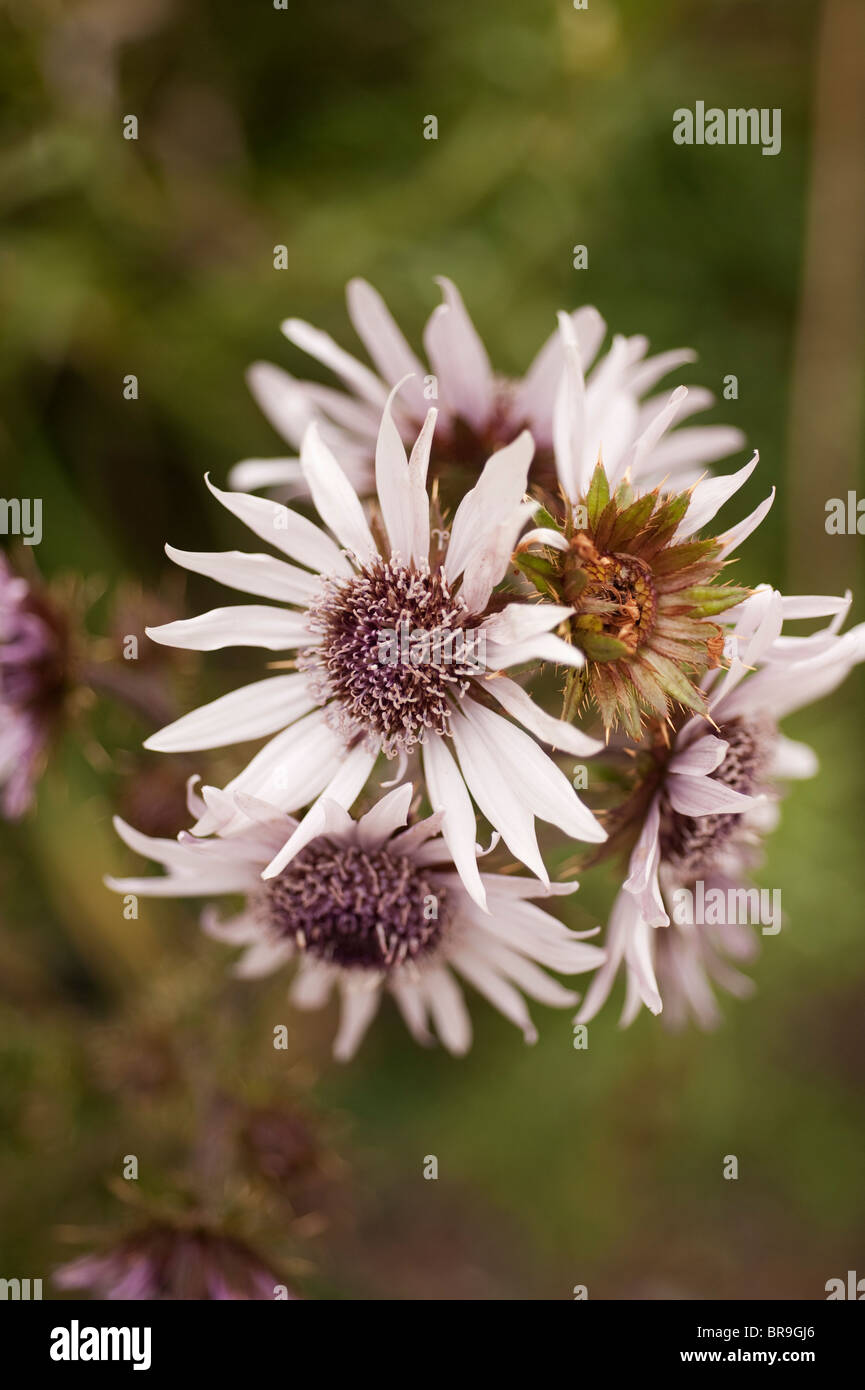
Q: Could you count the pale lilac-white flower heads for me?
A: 4